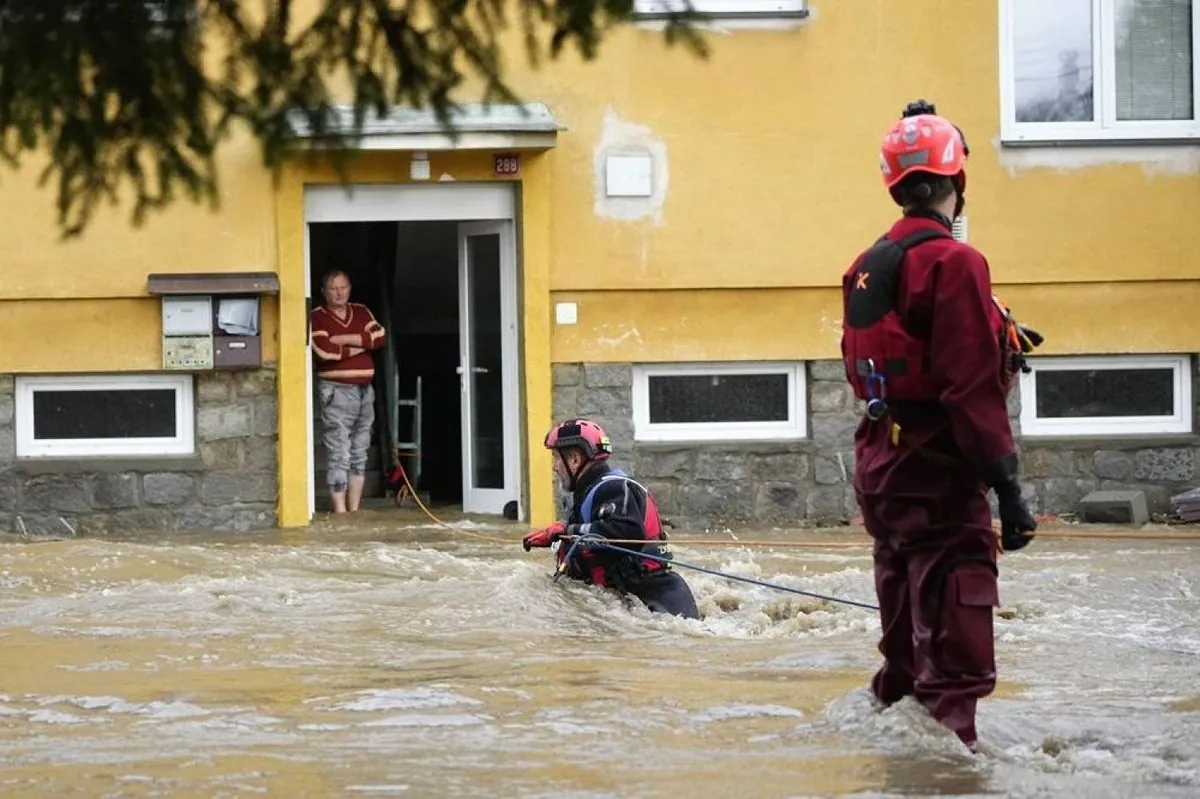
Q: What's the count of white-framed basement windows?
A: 3